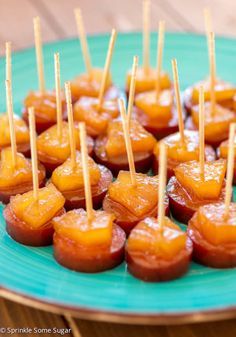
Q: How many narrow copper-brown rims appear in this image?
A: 1